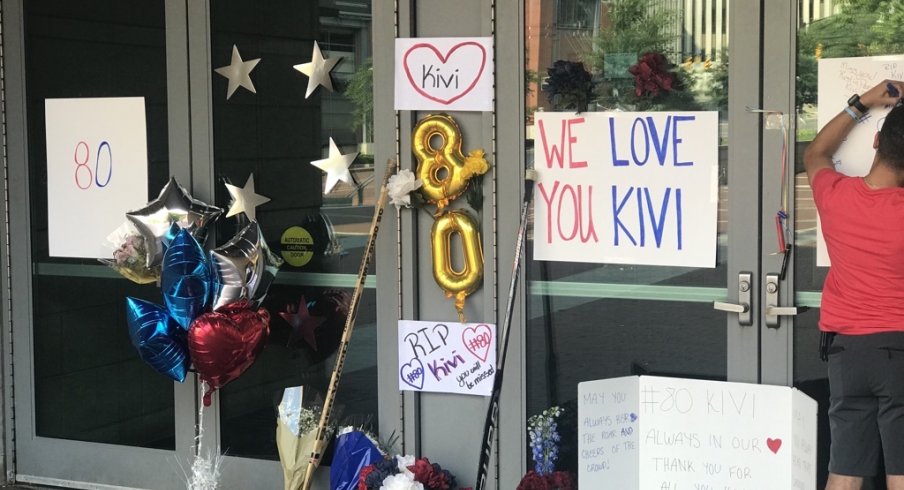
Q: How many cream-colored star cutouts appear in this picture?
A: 4